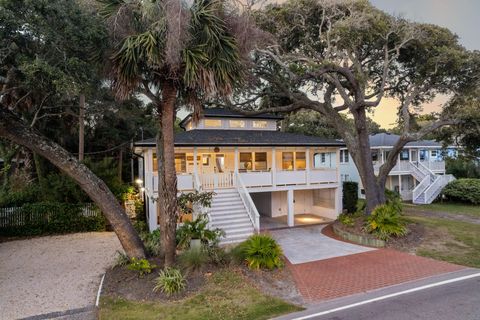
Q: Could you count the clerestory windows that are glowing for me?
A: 3